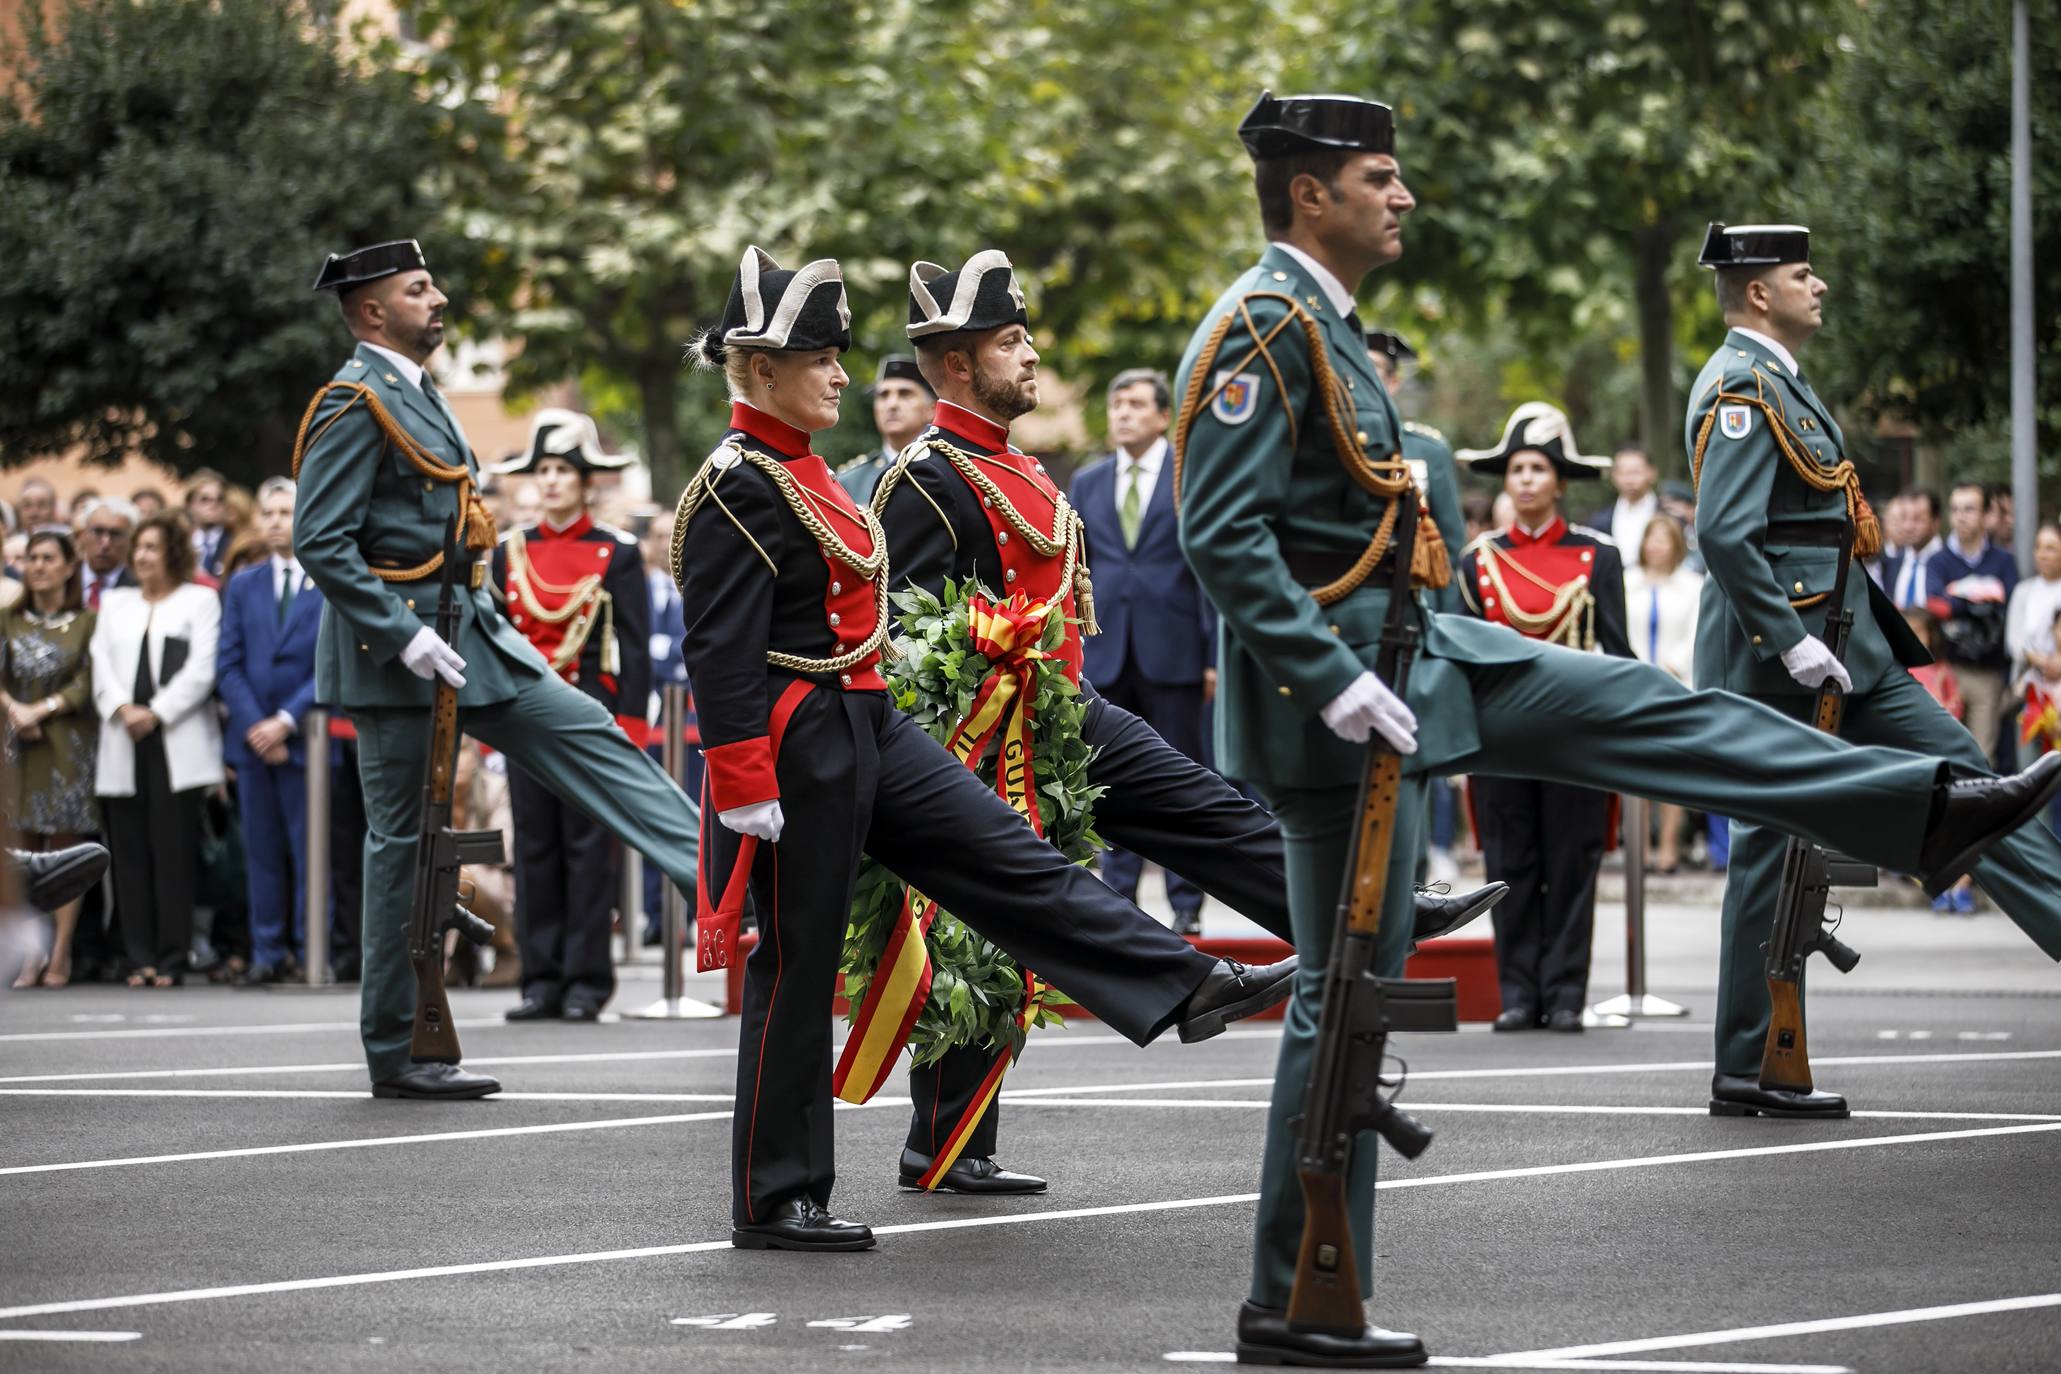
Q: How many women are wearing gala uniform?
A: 3